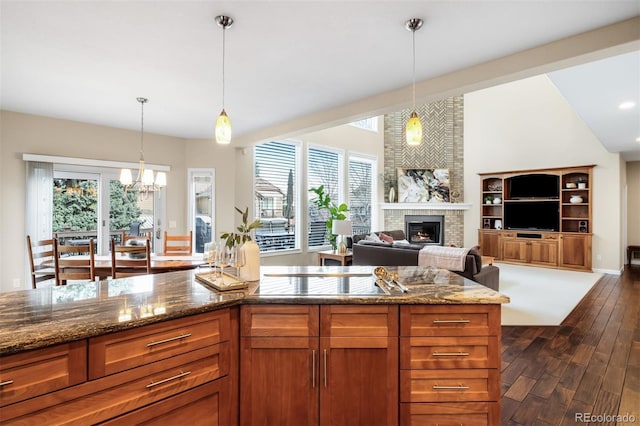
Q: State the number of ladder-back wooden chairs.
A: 5